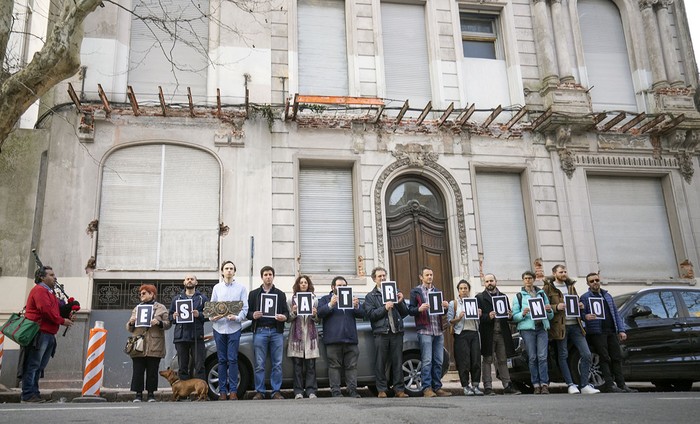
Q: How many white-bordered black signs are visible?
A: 12